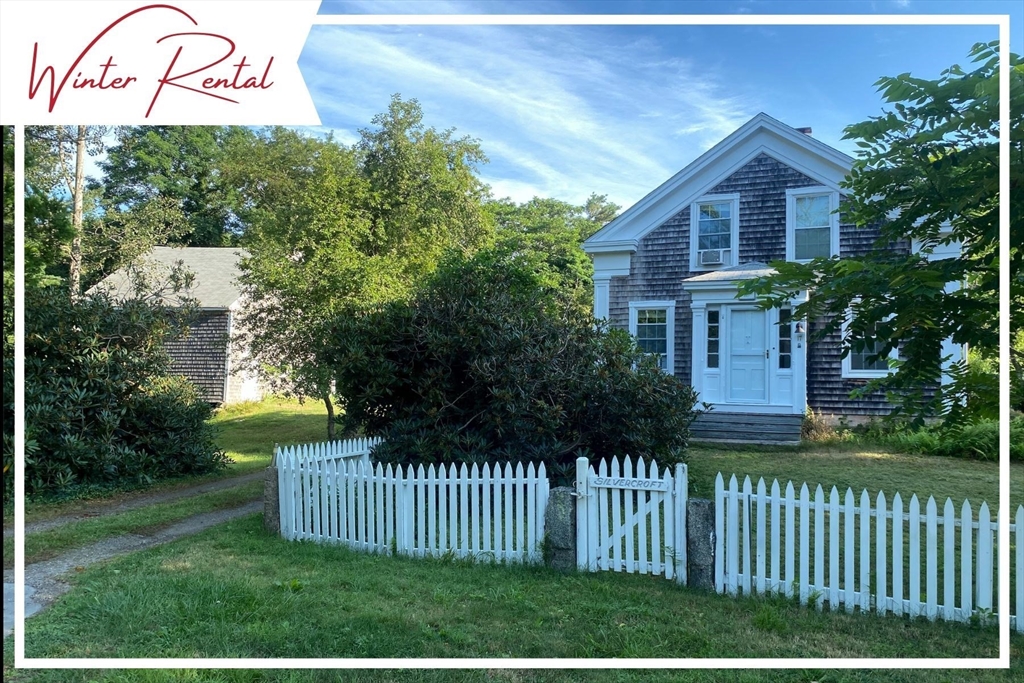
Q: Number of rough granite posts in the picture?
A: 3